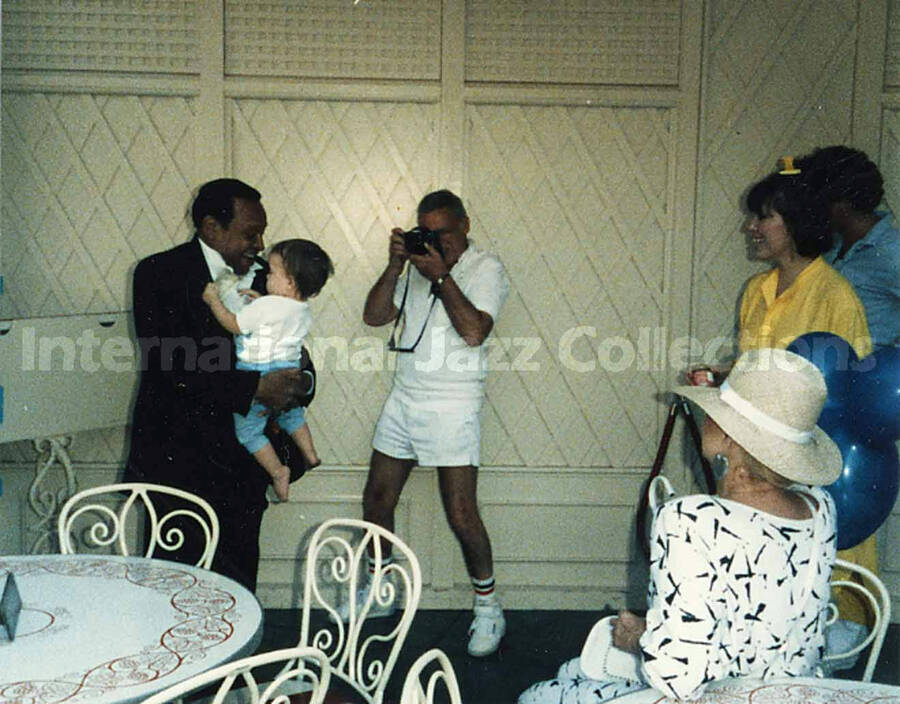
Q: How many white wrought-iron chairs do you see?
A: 5